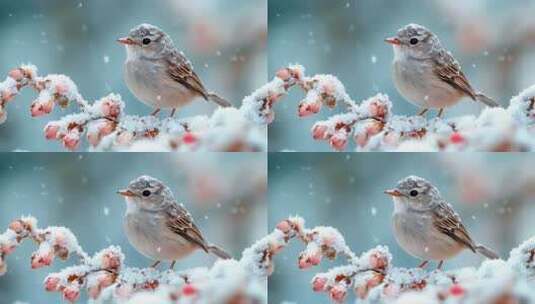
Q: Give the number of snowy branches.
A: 4